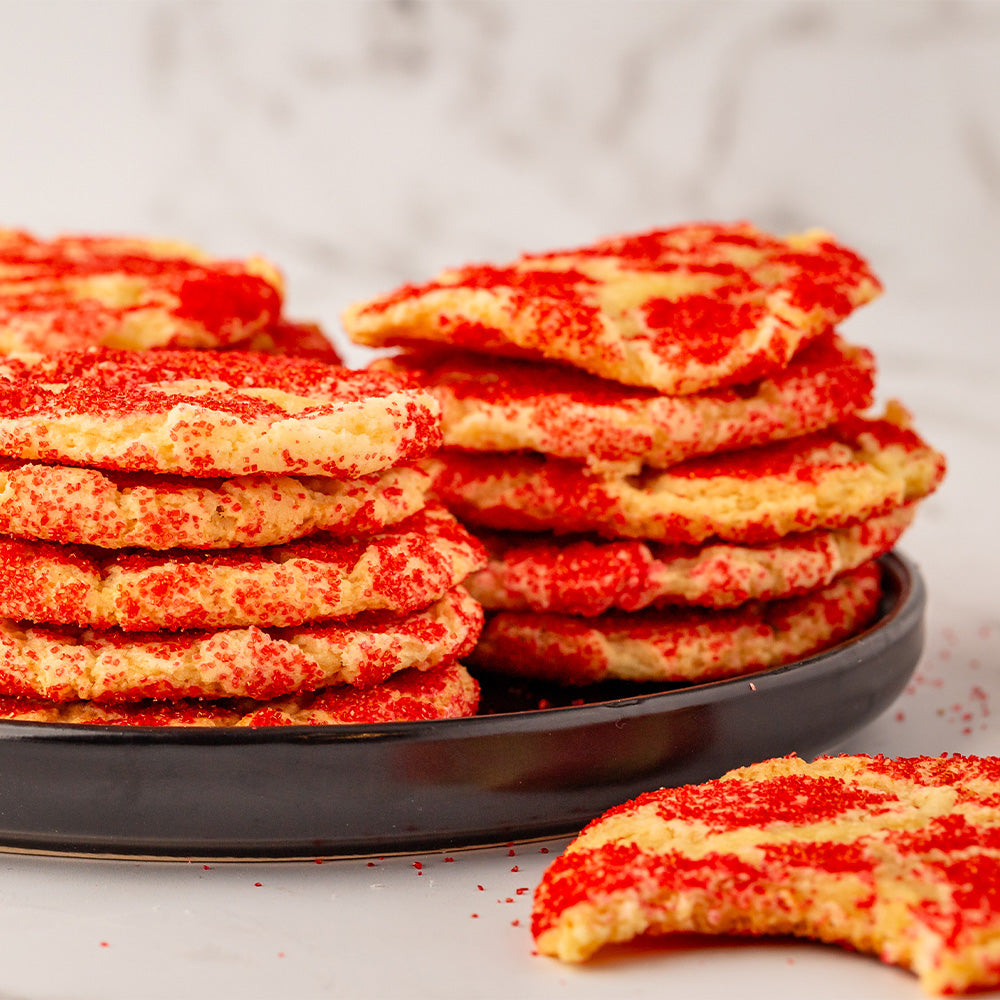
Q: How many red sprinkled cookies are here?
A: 13